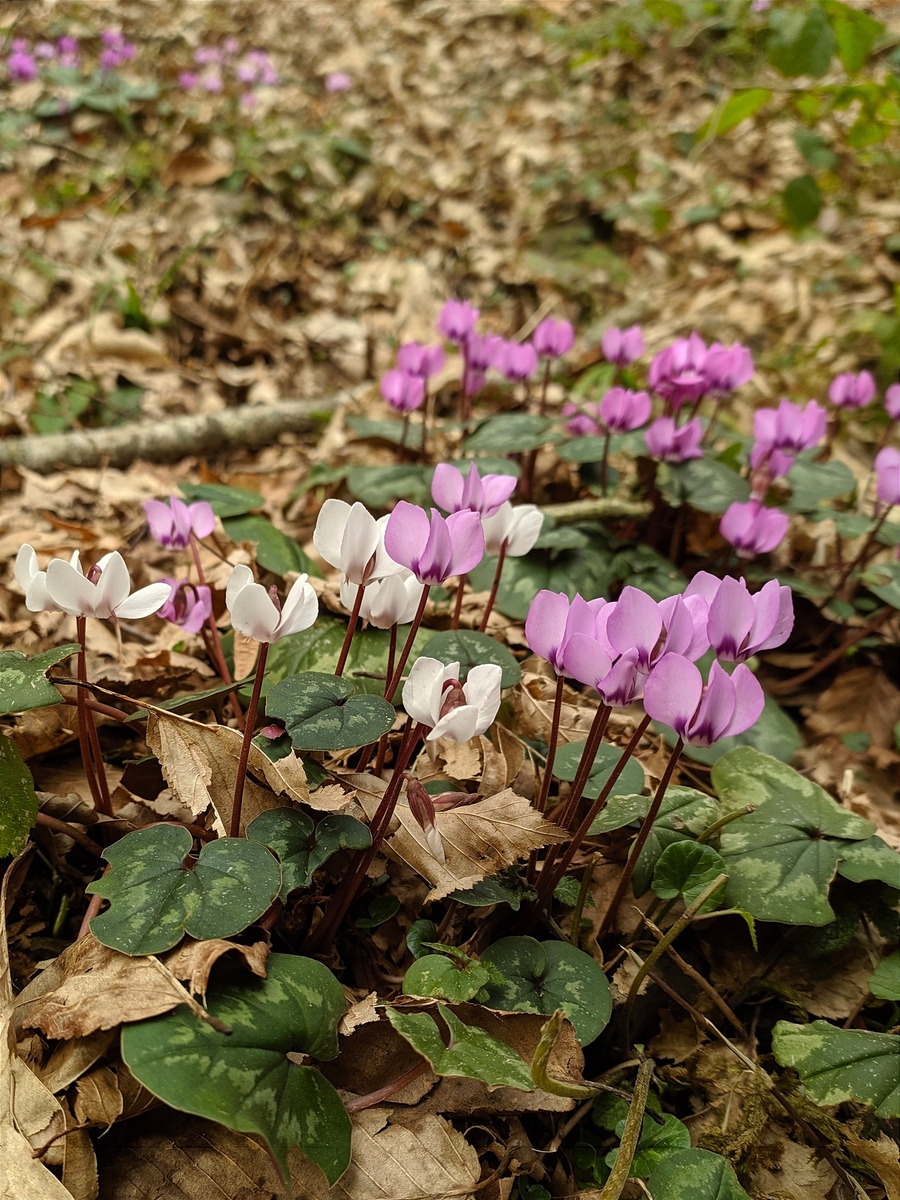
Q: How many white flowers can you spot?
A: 7